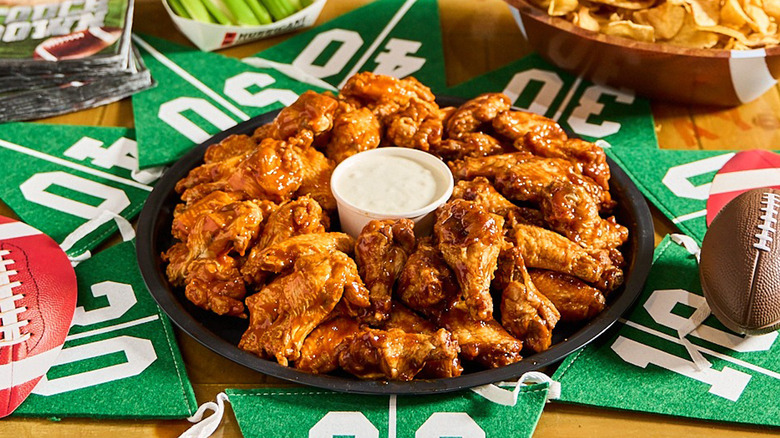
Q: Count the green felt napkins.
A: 8